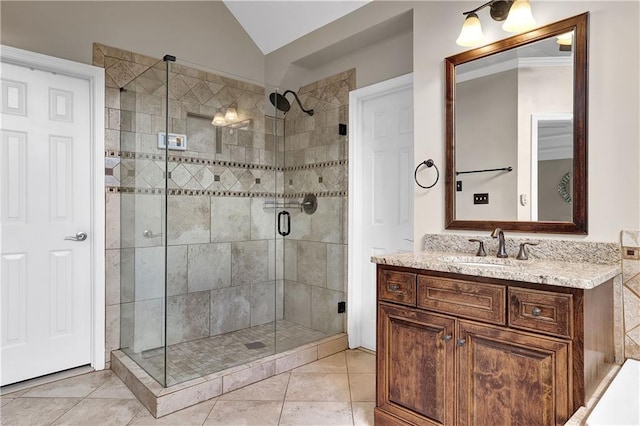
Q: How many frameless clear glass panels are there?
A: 3